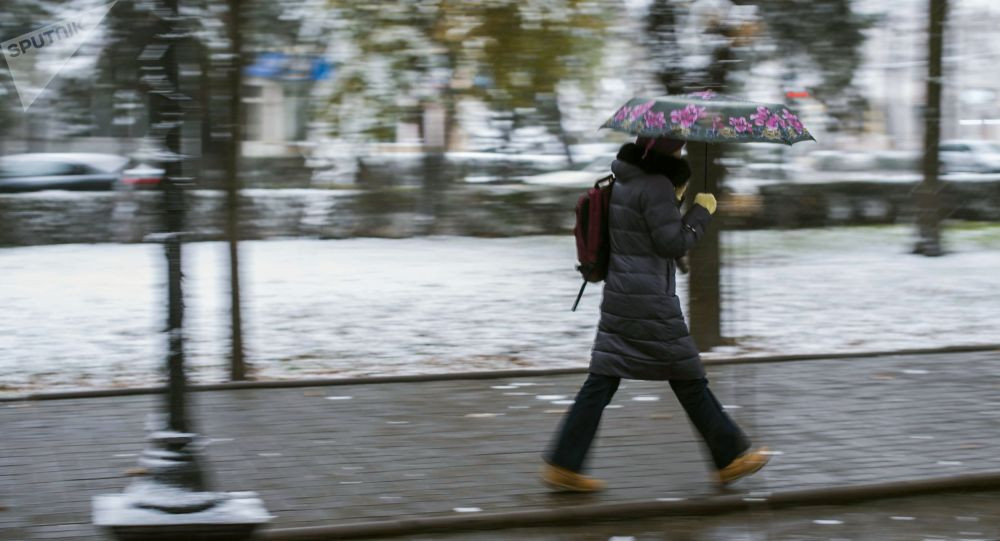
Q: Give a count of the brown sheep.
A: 0